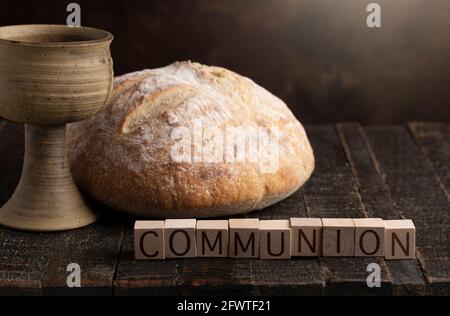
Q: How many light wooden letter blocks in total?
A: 9